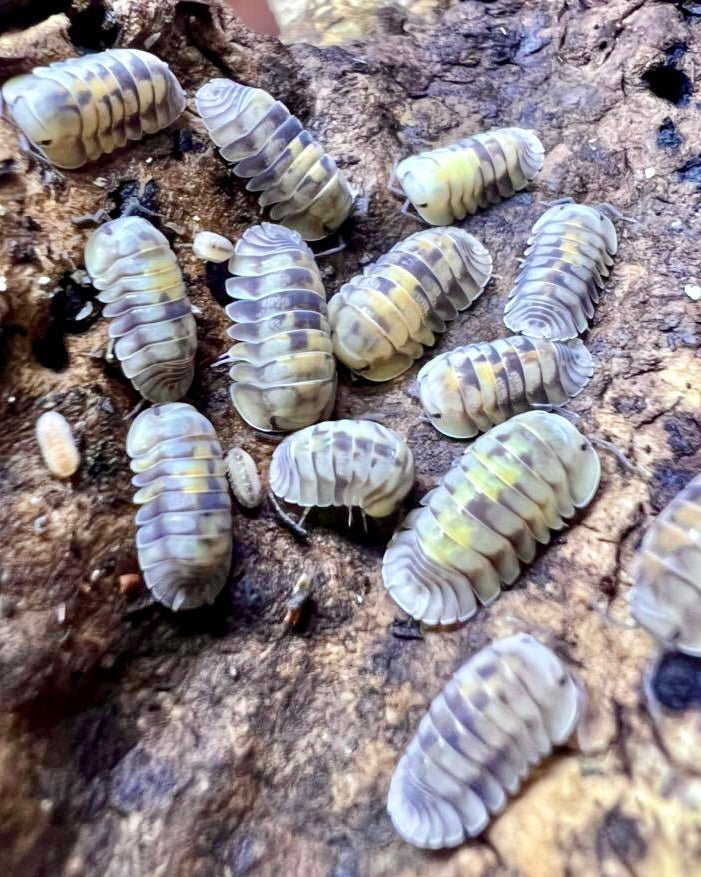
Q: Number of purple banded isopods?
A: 13